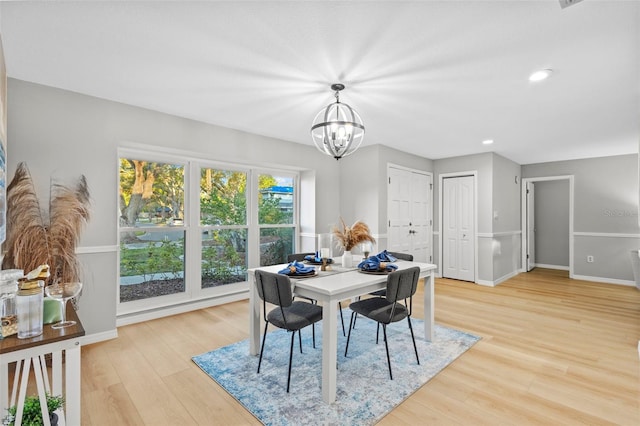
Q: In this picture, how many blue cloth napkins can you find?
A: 4